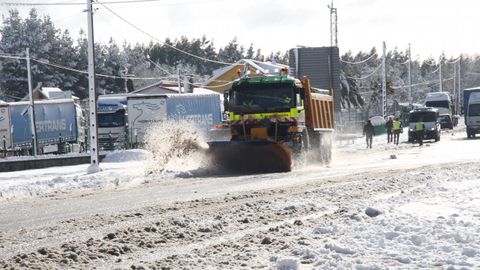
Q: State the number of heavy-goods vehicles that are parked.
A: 3